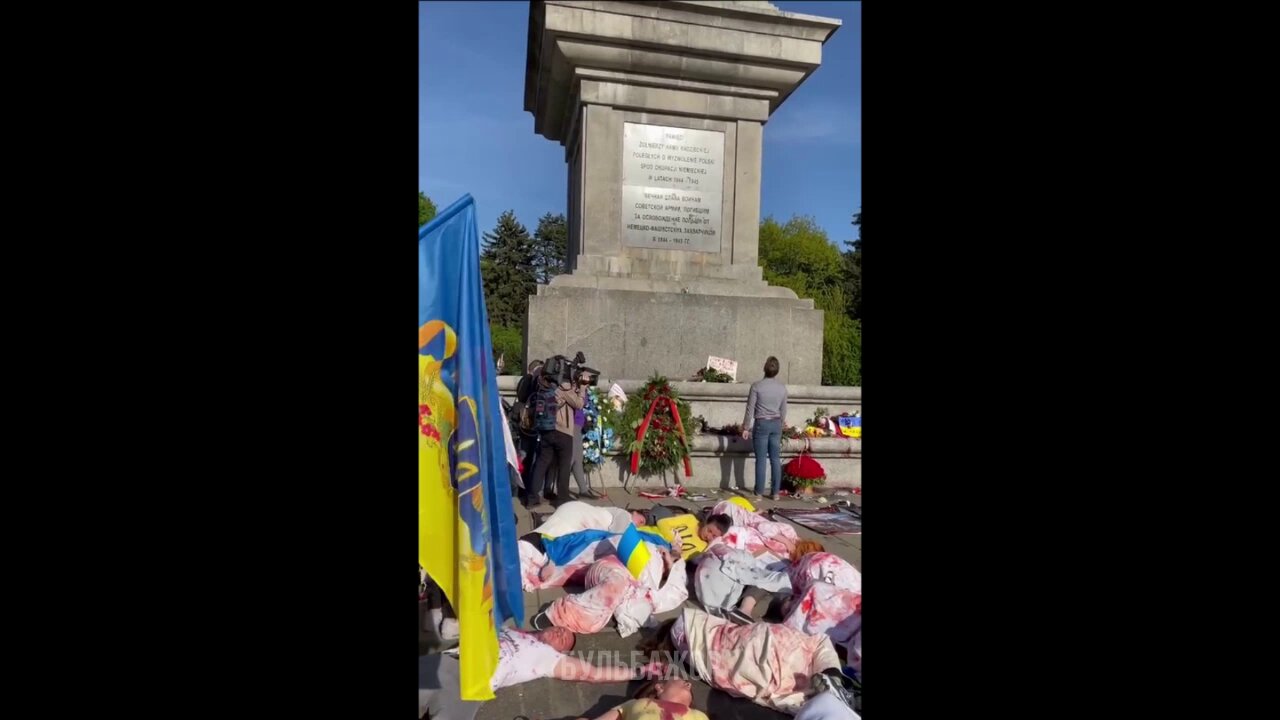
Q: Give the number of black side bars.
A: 2